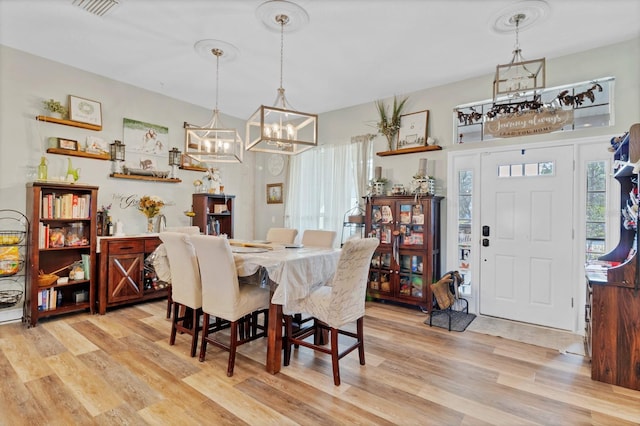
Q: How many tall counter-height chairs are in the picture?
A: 6